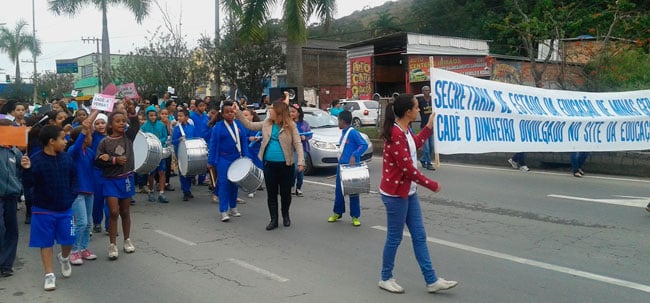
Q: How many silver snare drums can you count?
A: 4